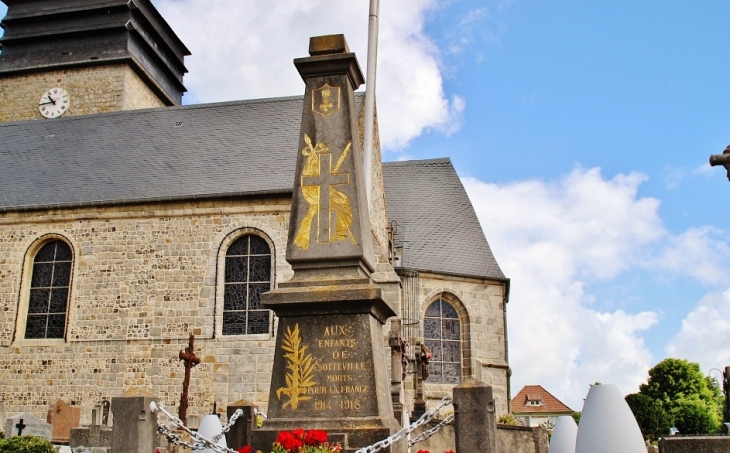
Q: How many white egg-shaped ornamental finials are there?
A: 3